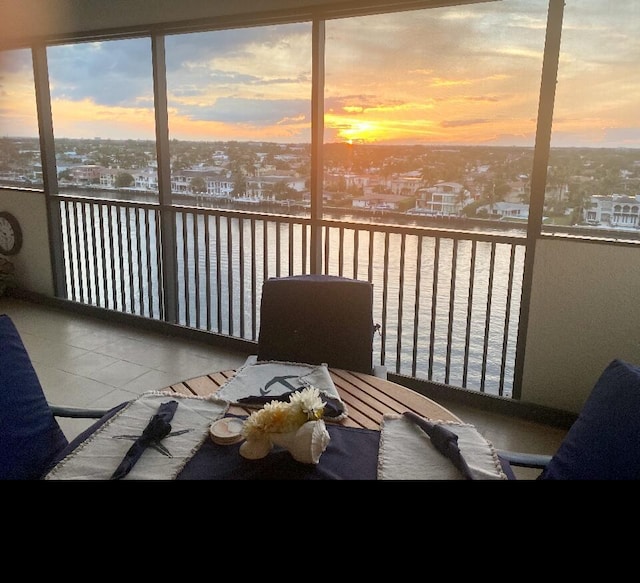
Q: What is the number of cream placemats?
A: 3